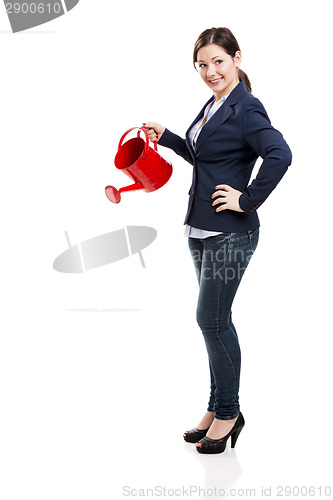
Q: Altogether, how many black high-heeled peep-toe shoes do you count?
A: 2